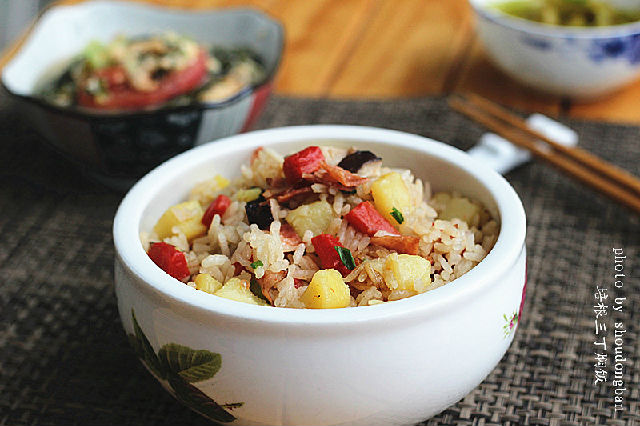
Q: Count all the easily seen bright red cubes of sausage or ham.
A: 5